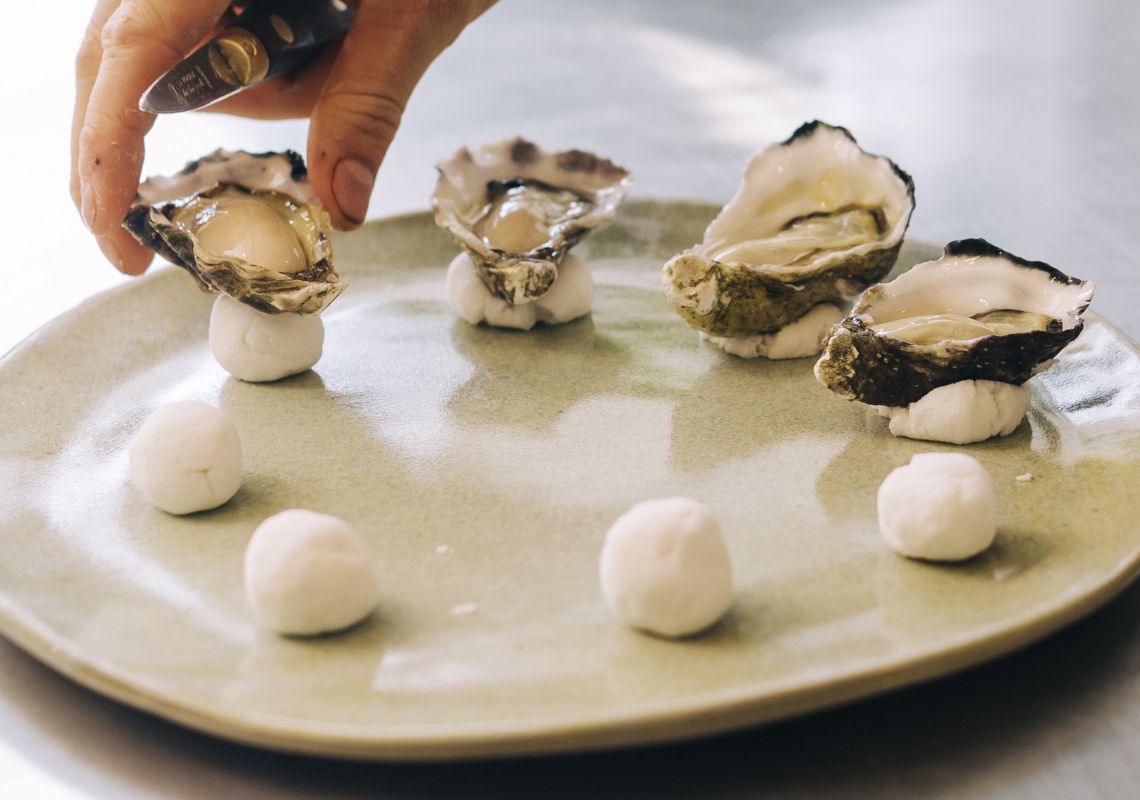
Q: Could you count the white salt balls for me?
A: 8